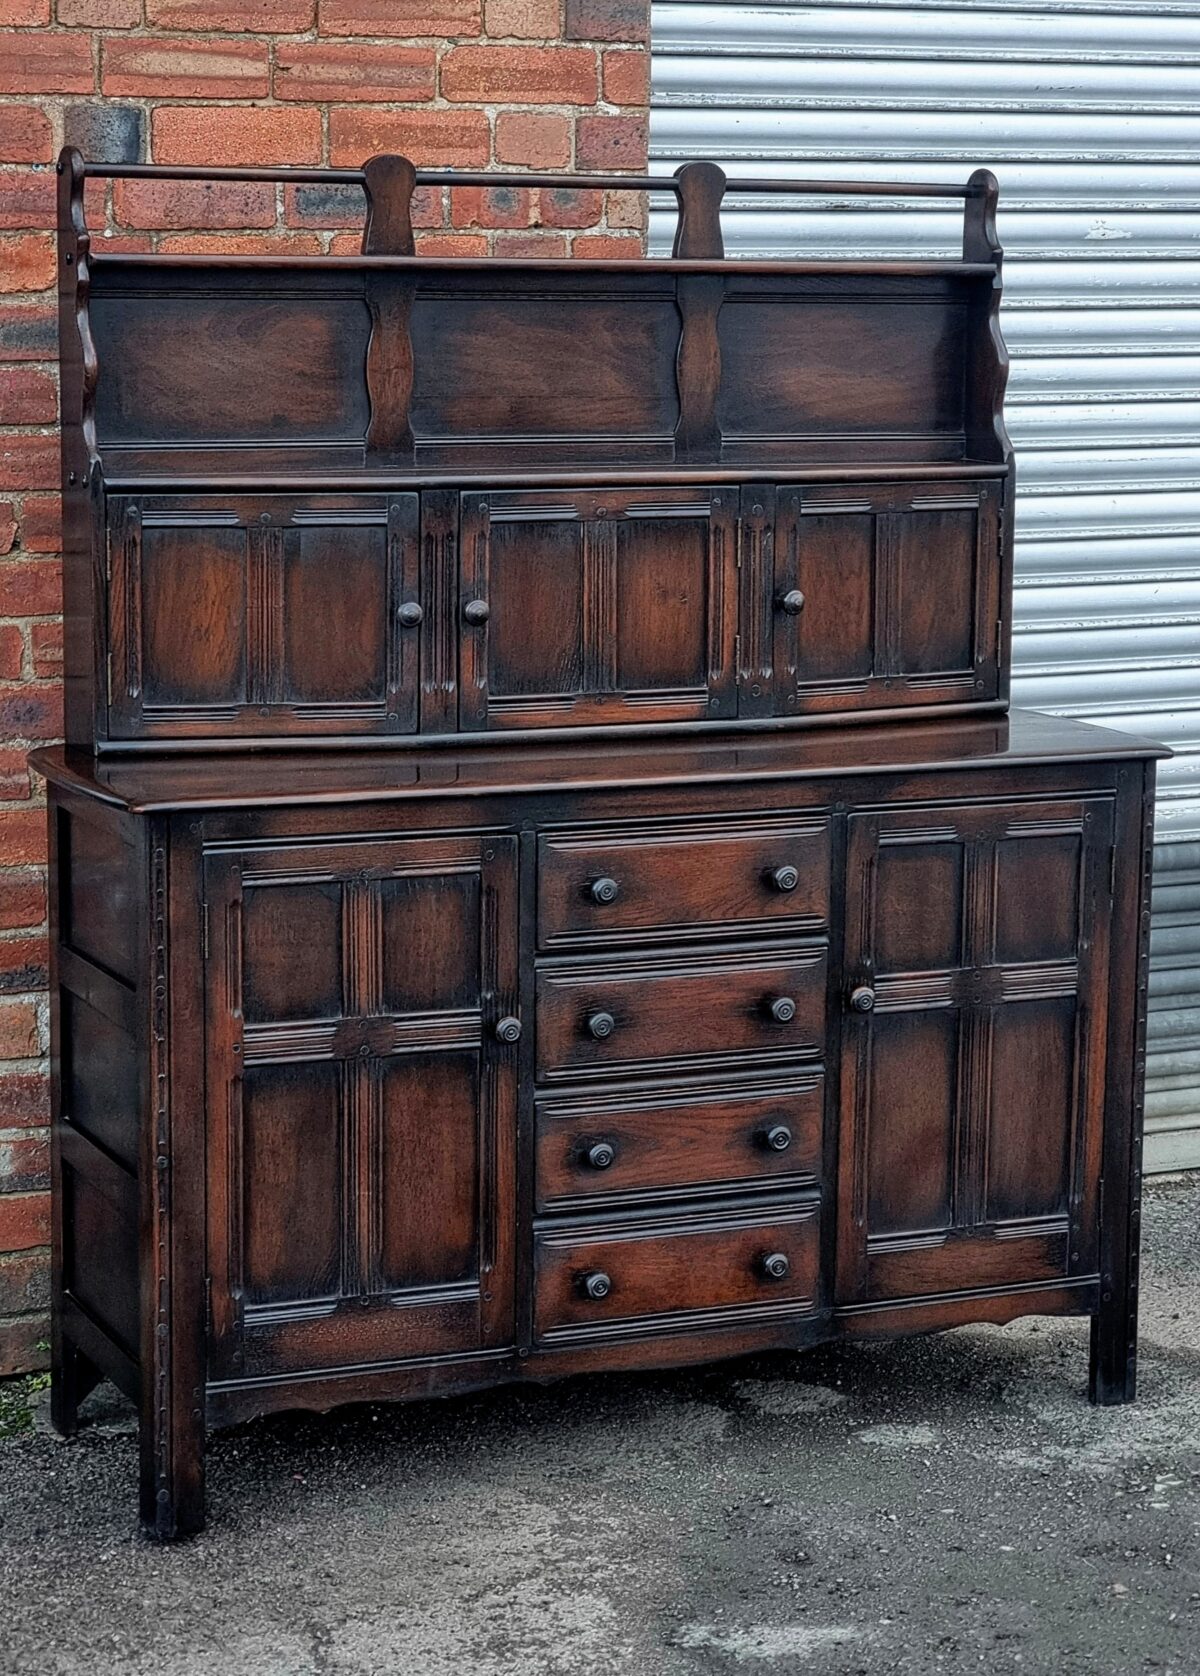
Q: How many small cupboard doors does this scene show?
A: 3